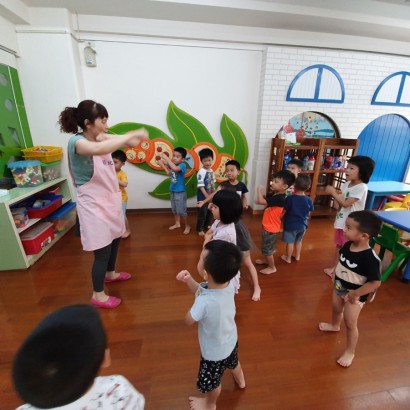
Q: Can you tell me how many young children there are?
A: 13